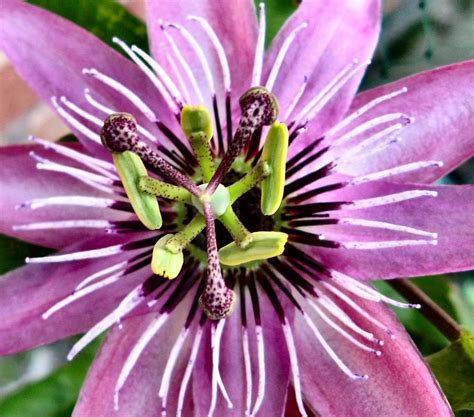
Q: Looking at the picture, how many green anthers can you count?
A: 5